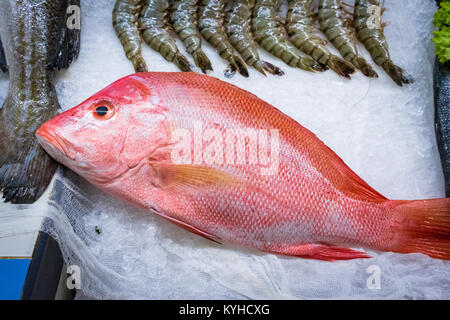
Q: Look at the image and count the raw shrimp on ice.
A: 9